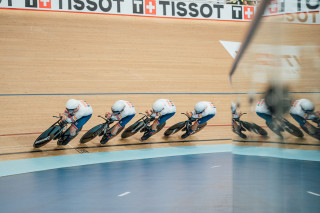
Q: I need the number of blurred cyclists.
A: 3